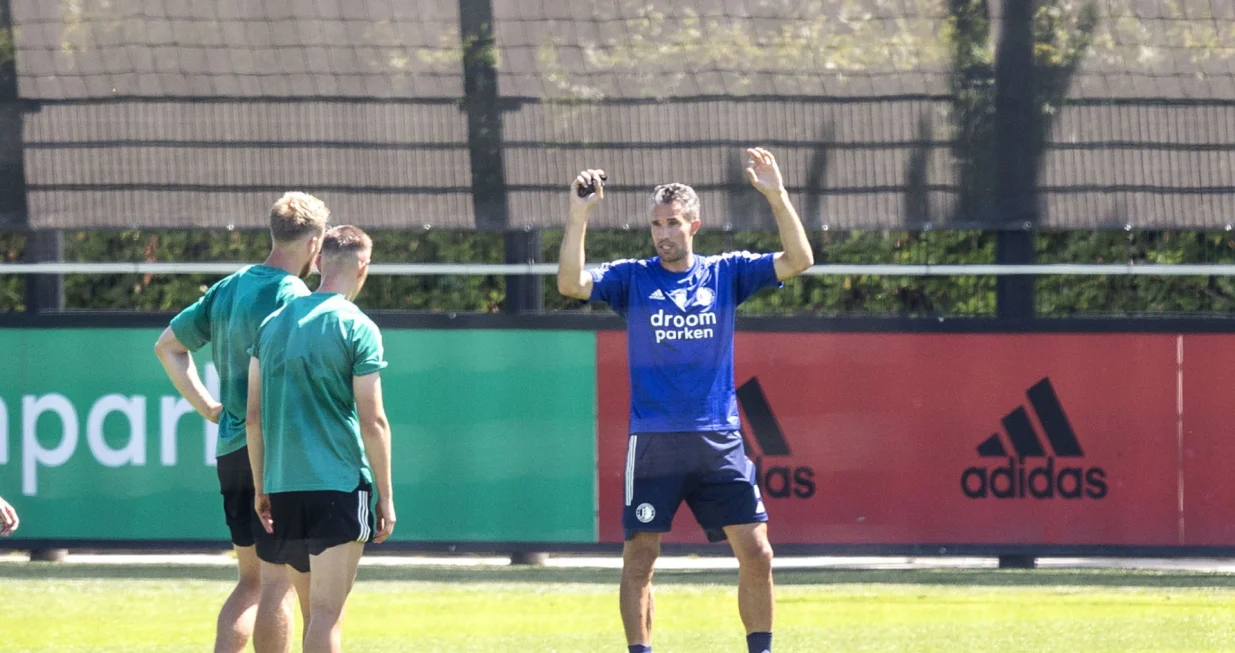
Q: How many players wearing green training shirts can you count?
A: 2